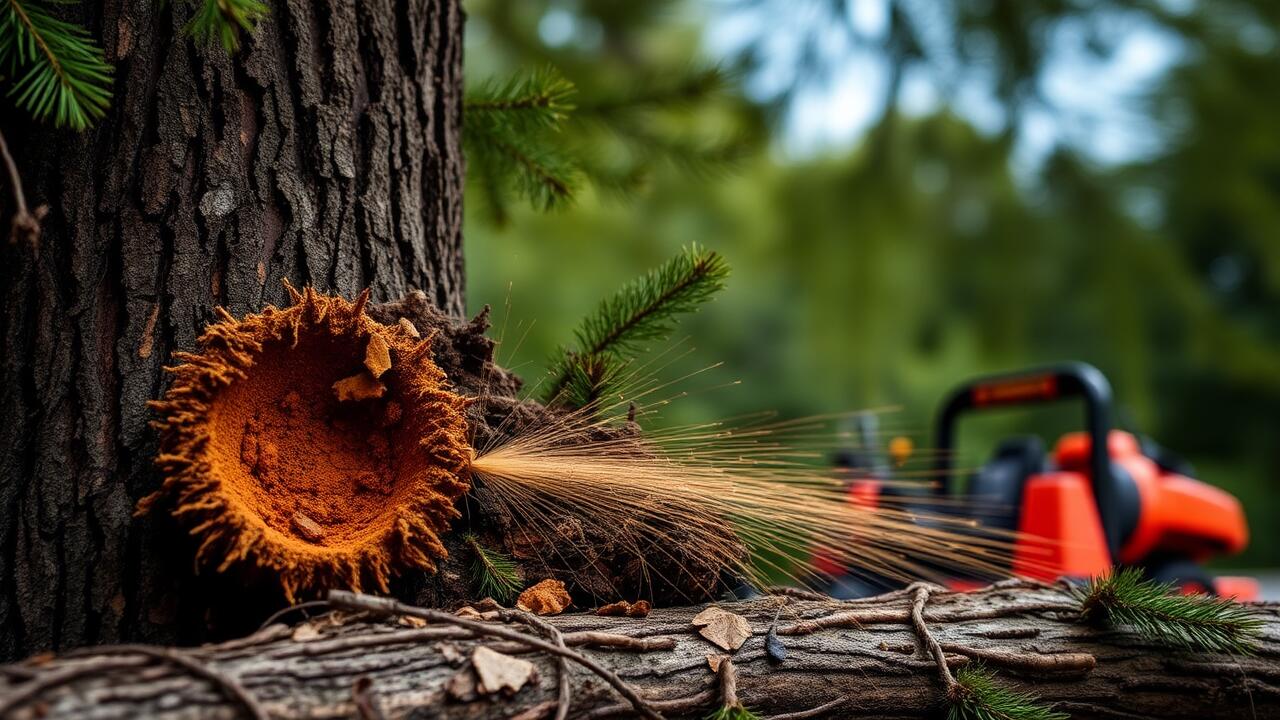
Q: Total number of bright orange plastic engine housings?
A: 1